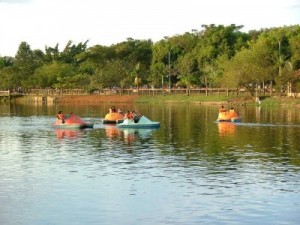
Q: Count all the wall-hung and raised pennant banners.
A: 0